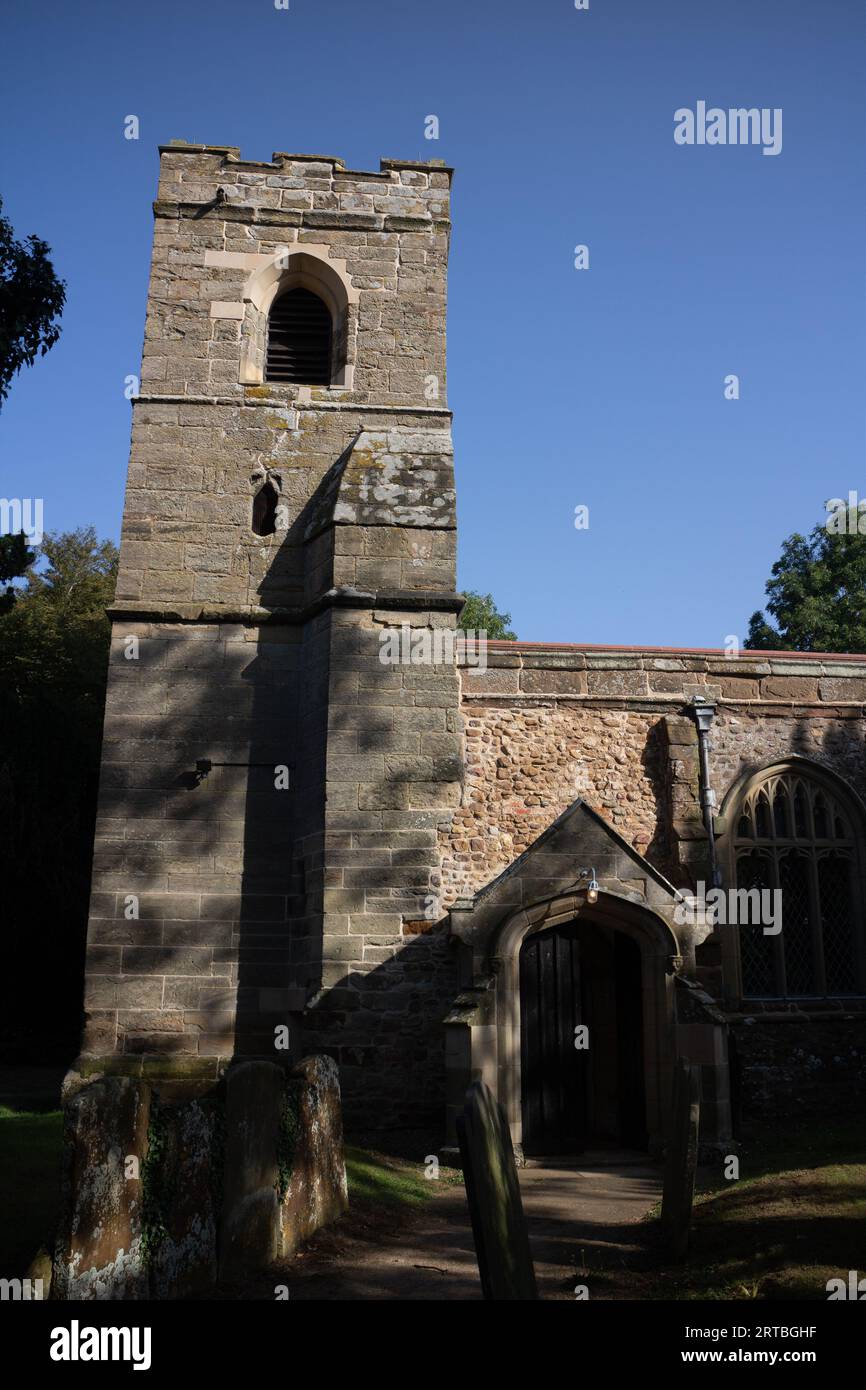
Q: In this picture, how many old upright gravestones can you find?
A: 6